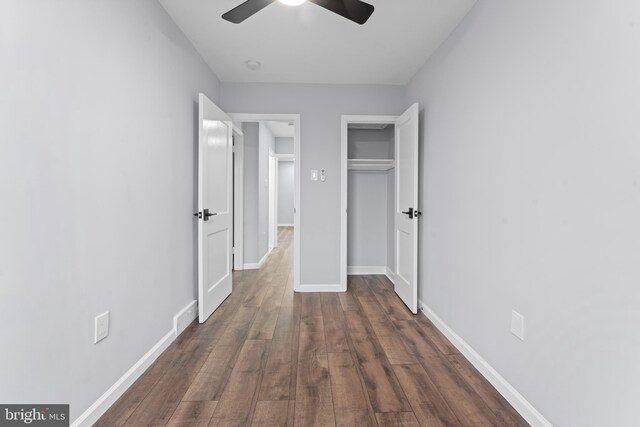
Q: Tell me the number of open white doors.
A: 2